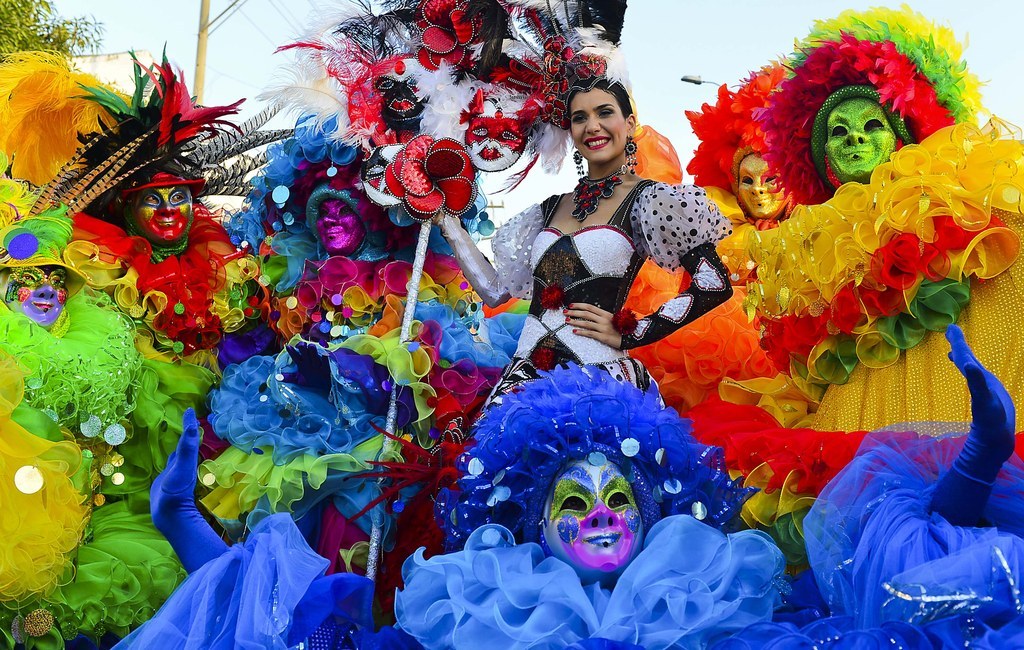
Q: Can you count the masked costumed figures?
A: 6